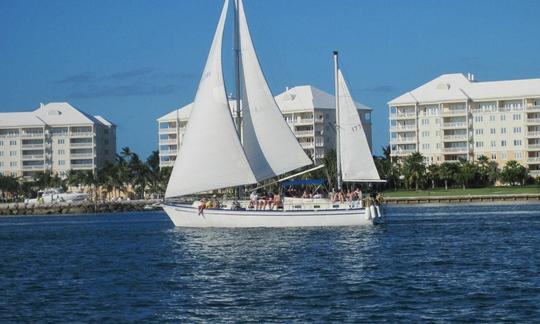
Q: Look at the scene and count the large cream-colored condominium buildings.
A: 3